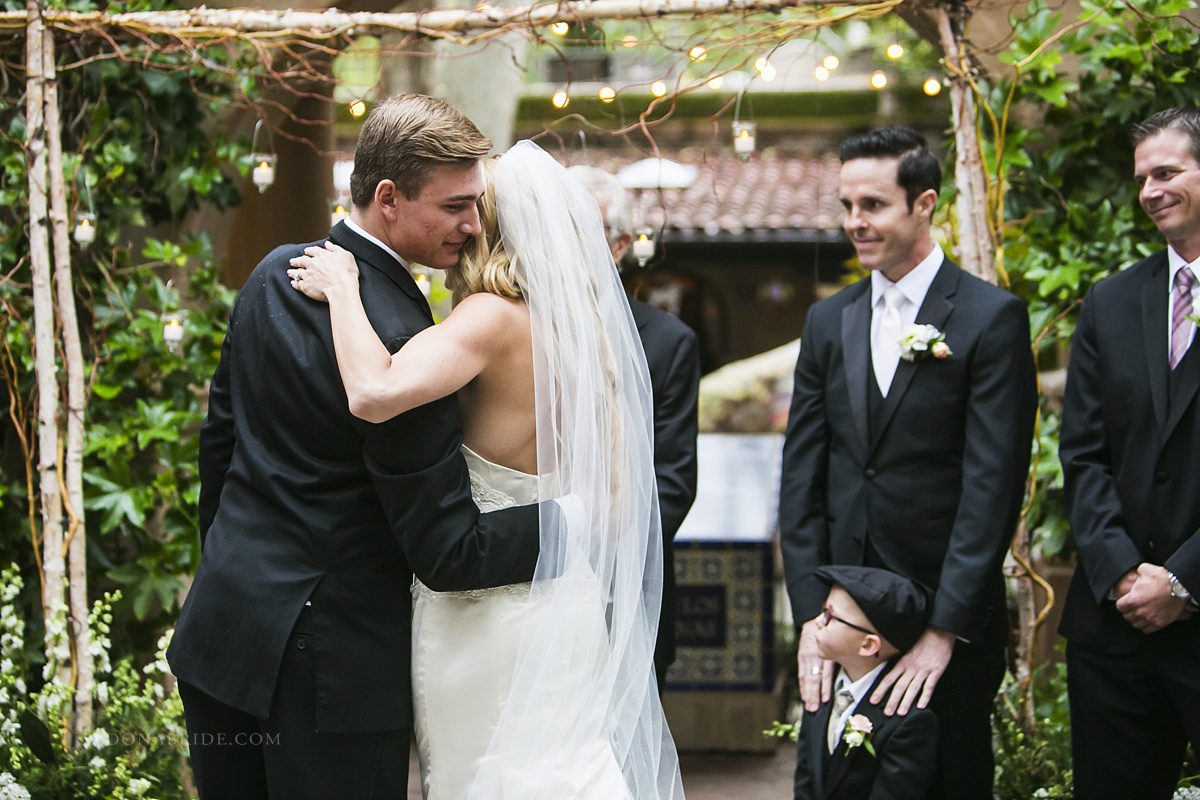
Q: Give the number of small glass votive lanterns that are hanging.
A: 7